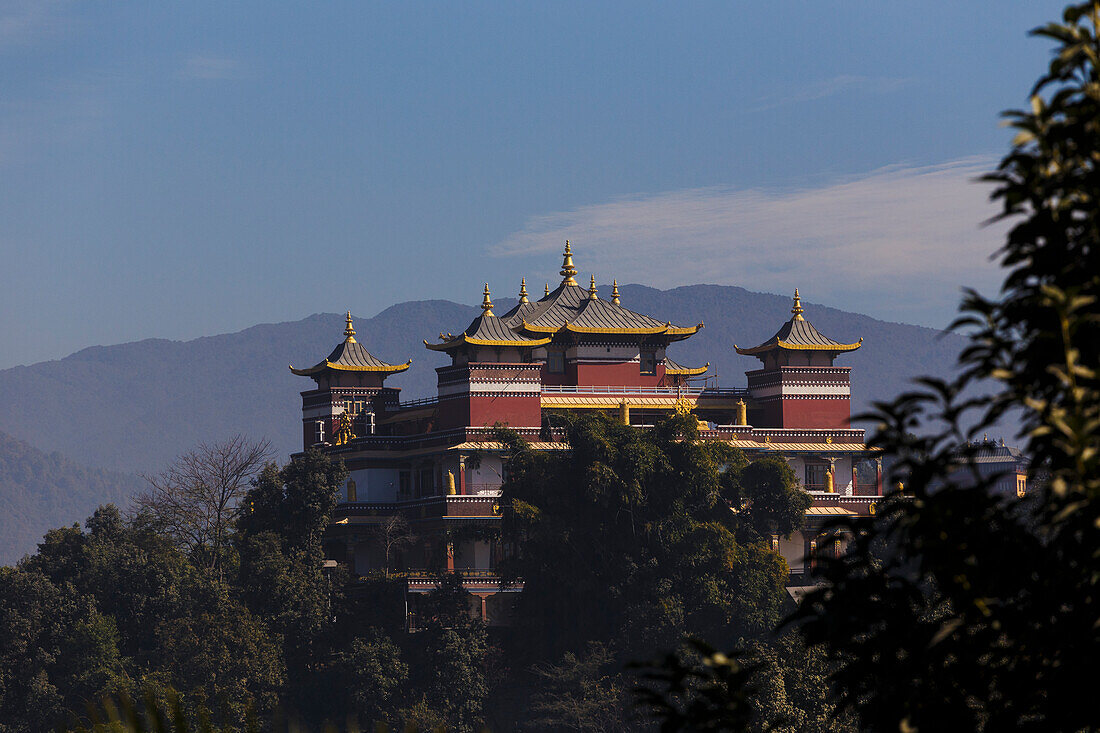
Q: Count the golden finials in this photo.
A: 8